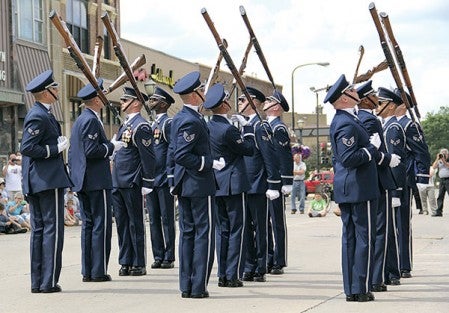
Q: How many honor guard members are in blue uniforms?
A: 12